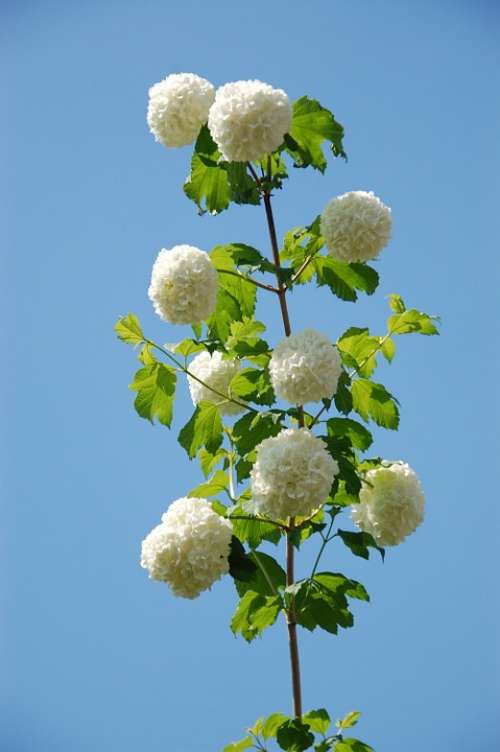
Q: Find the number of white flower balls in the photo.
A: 9